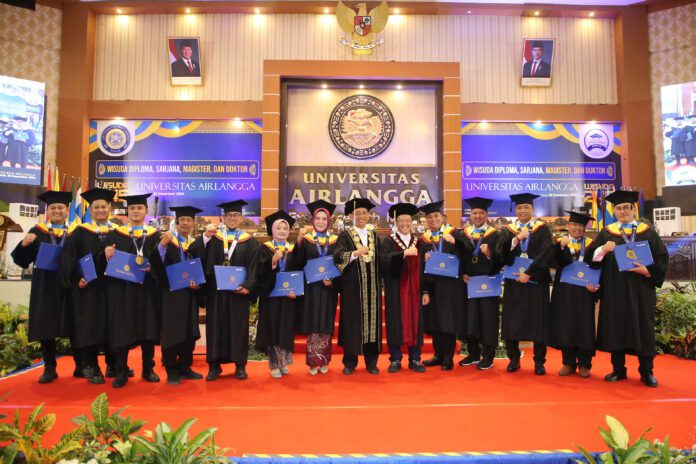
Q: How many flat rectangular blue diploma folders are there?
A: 12